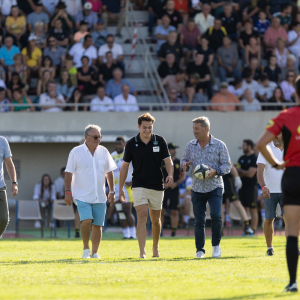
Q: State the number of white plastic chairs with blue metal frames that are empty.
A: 2